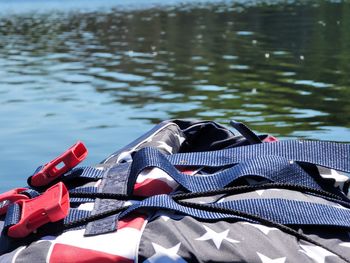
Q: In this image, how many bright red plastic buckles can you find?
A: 3